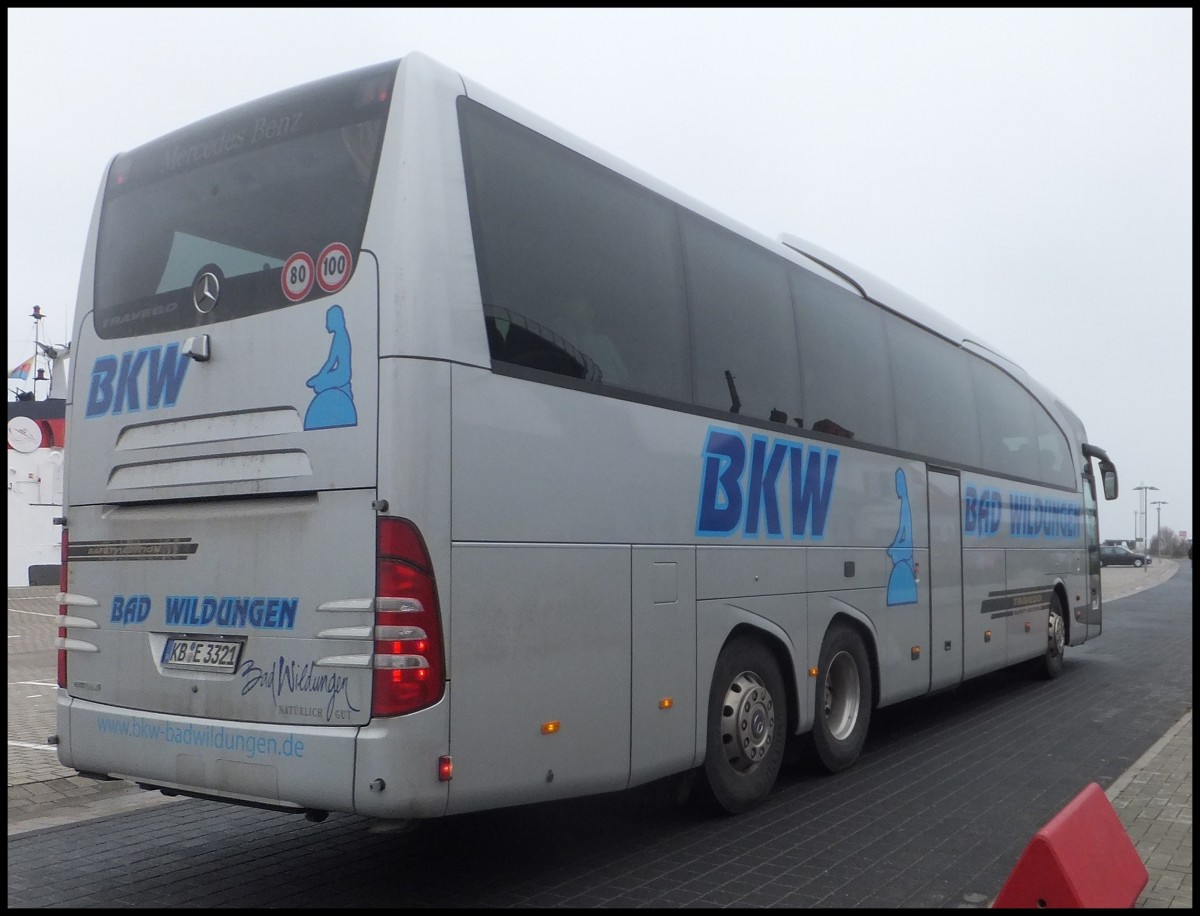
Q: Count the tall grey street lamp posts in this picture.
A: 2